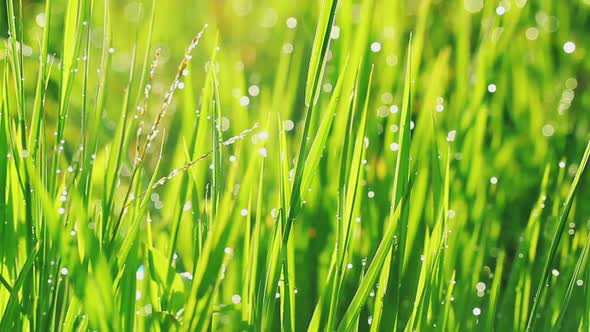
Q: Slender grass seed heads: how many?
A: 3